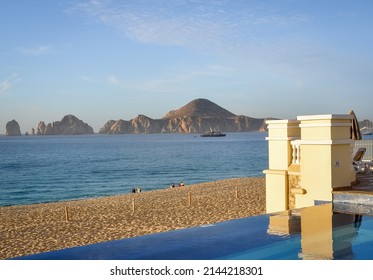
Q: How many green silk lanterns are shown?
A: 0